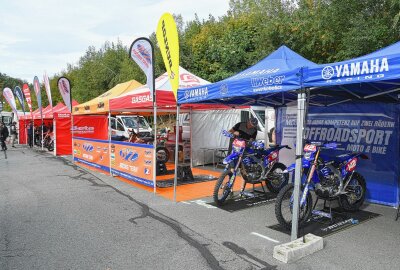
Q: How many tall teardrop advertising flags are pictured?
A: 8